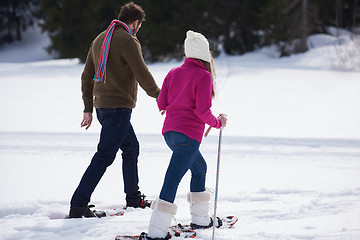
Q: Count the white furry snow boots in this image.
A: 2